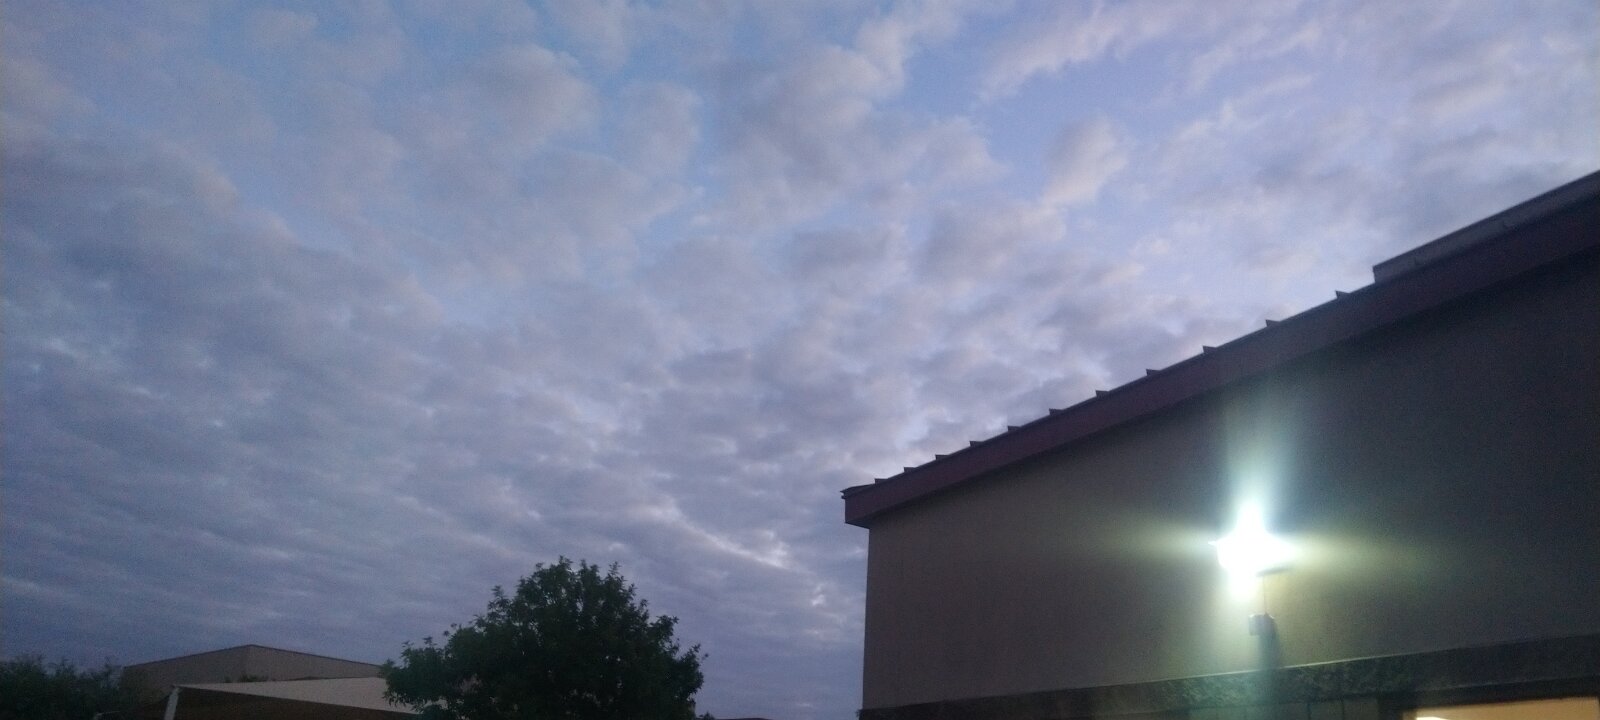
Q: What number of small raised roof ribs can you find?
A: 11